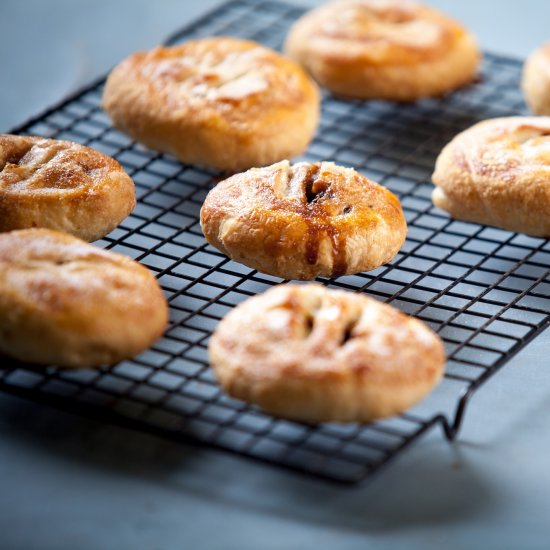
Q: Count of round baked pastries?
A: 8